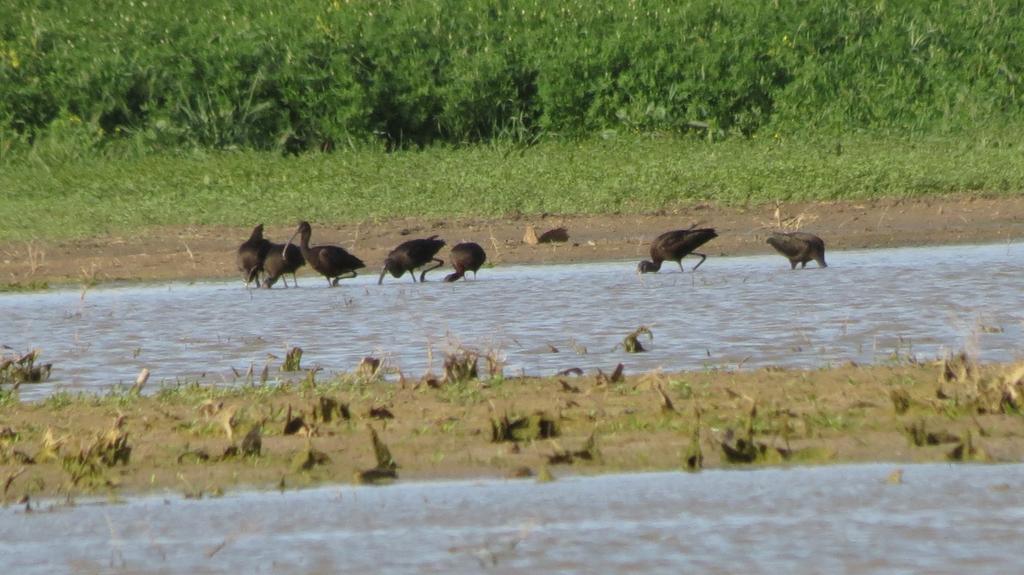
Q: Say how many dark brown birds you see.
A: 7